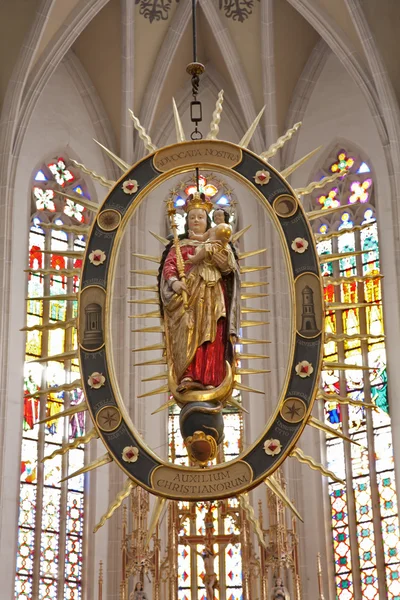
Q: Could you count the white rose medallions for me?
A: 8